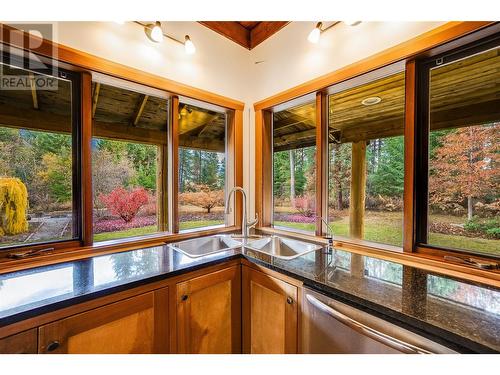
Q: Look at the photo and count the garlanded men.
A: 0